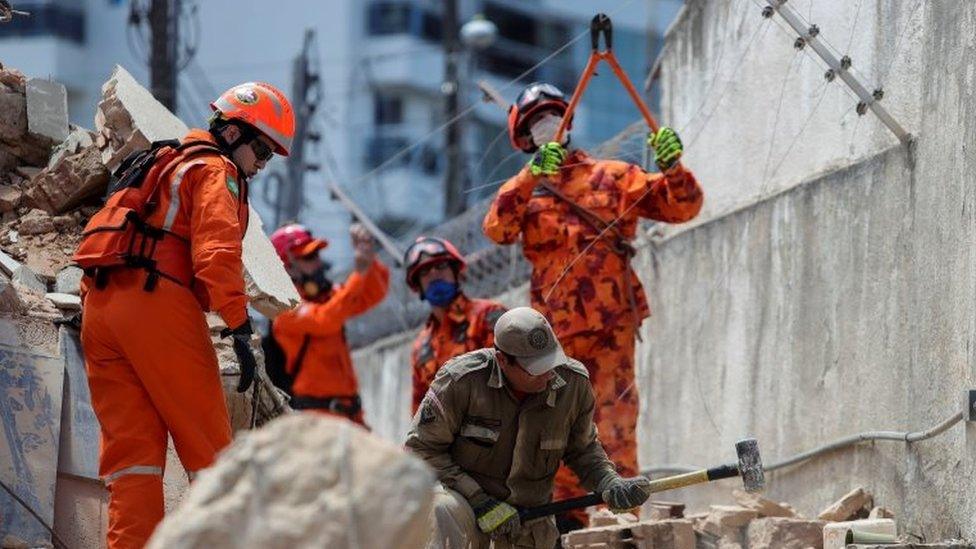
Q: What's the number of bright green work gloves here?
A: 2